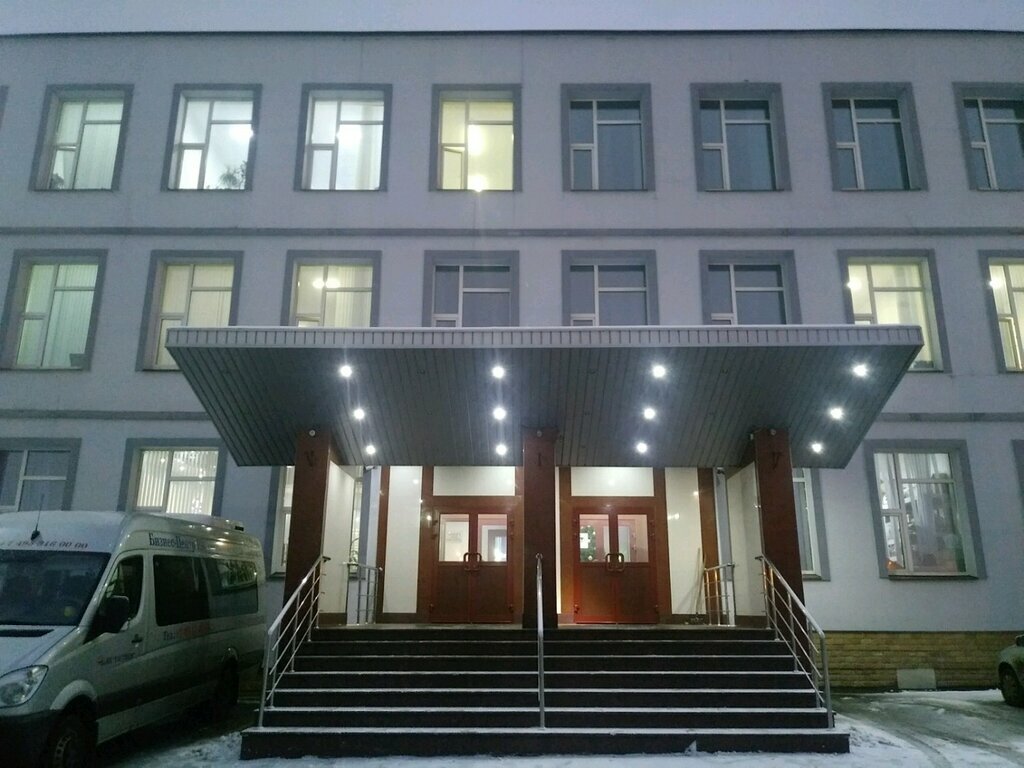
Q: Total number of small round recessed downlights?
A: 12